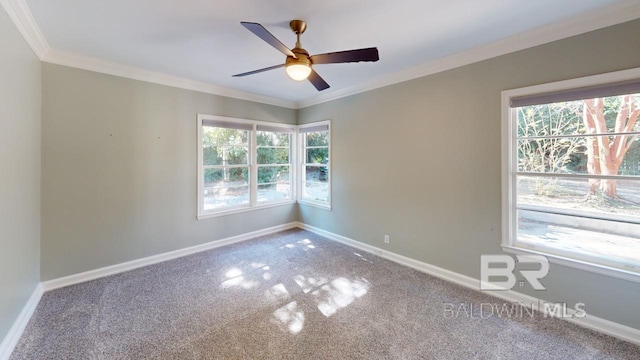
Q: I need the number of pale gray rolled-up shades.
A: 4